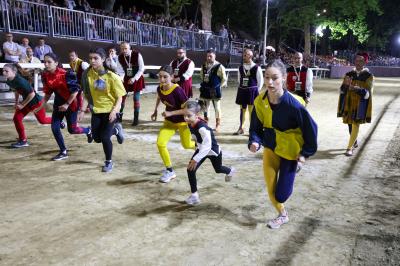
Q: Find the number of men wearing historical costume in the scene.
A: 7